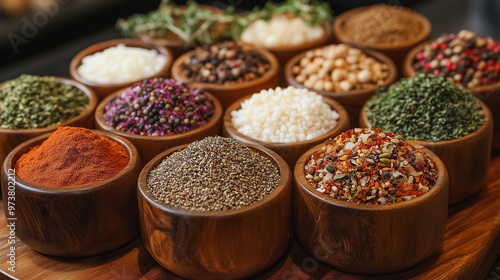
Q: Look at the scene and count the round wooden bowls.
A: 14